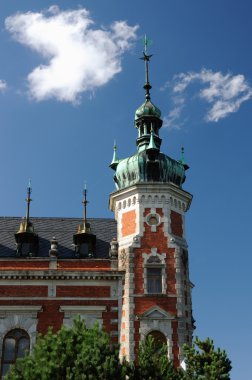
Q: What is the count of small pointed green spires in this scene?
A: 3